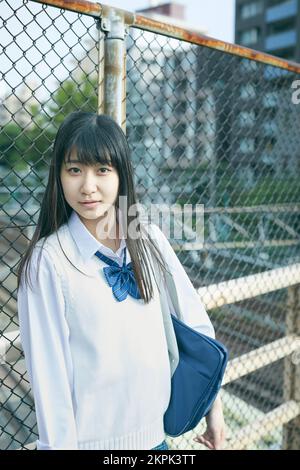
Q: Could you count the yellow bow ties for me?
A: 0